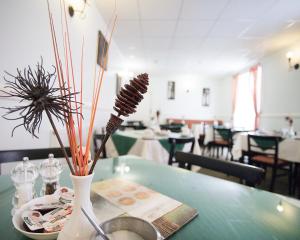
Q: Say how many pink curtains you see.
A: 2